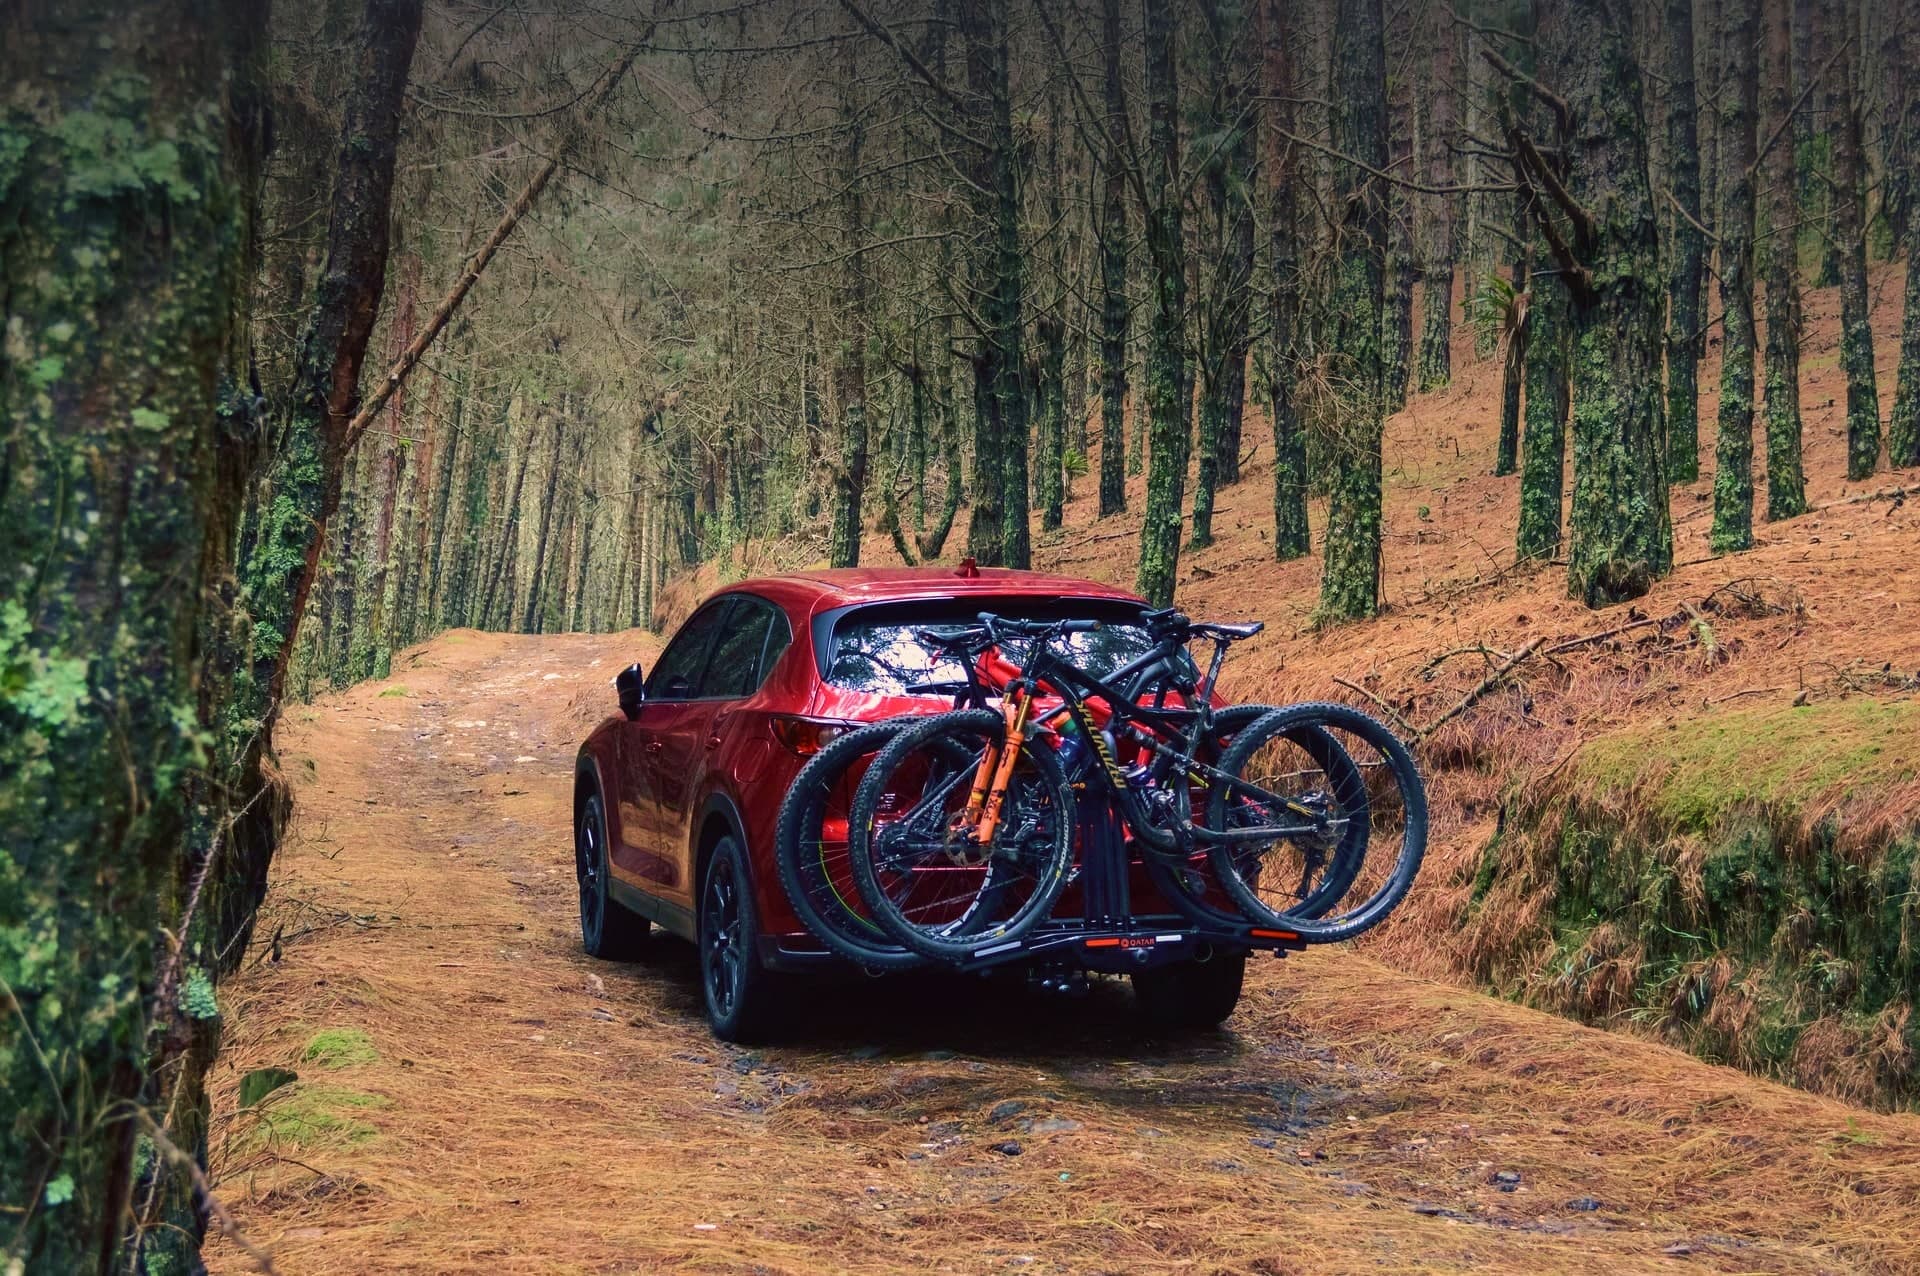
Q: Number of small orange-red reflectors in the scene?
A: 2